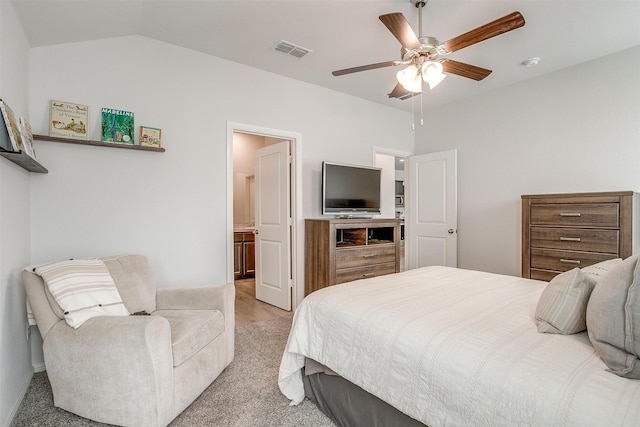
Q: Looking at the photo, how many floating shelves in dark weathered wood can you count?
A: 2